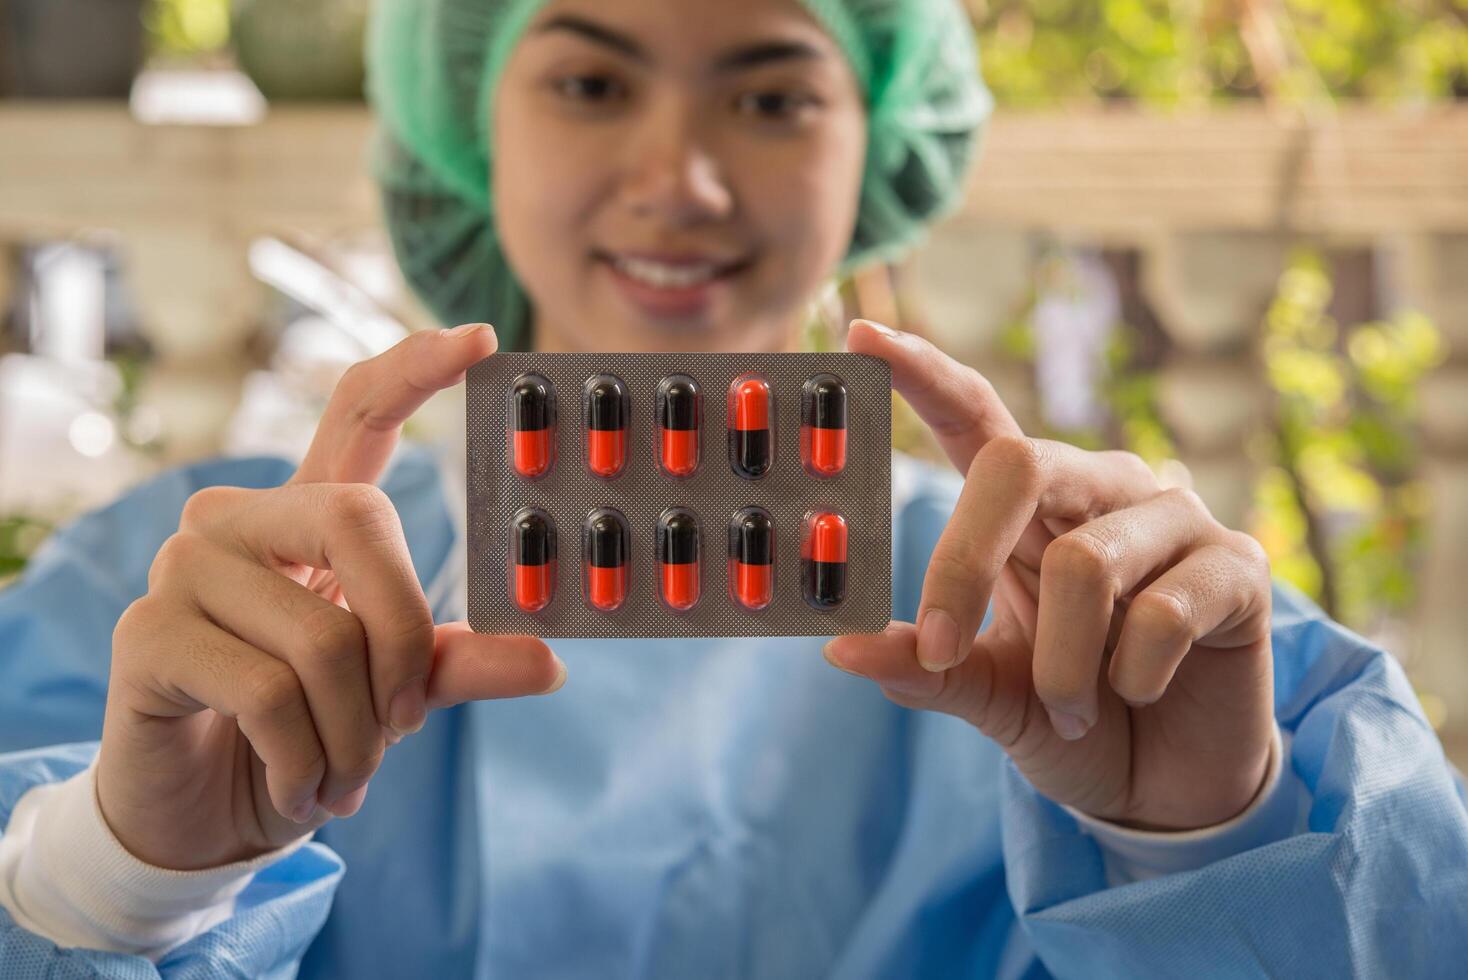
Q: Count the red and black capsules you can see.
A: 10